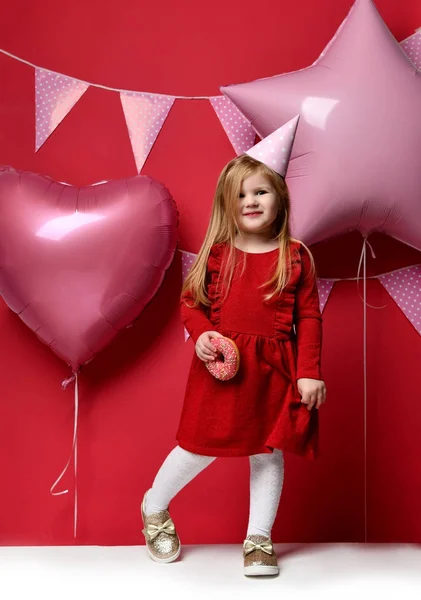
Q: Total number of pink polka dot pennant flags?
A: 7